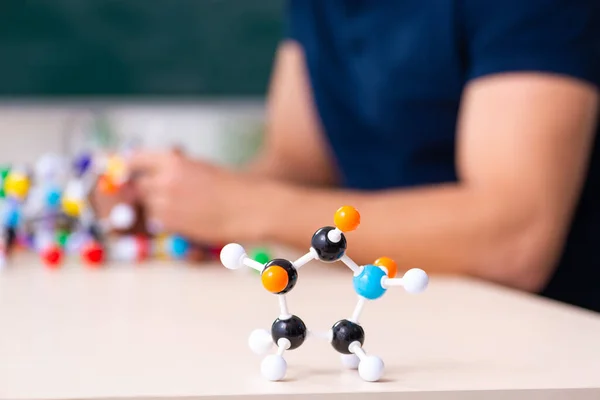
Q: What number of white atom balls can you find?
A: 6